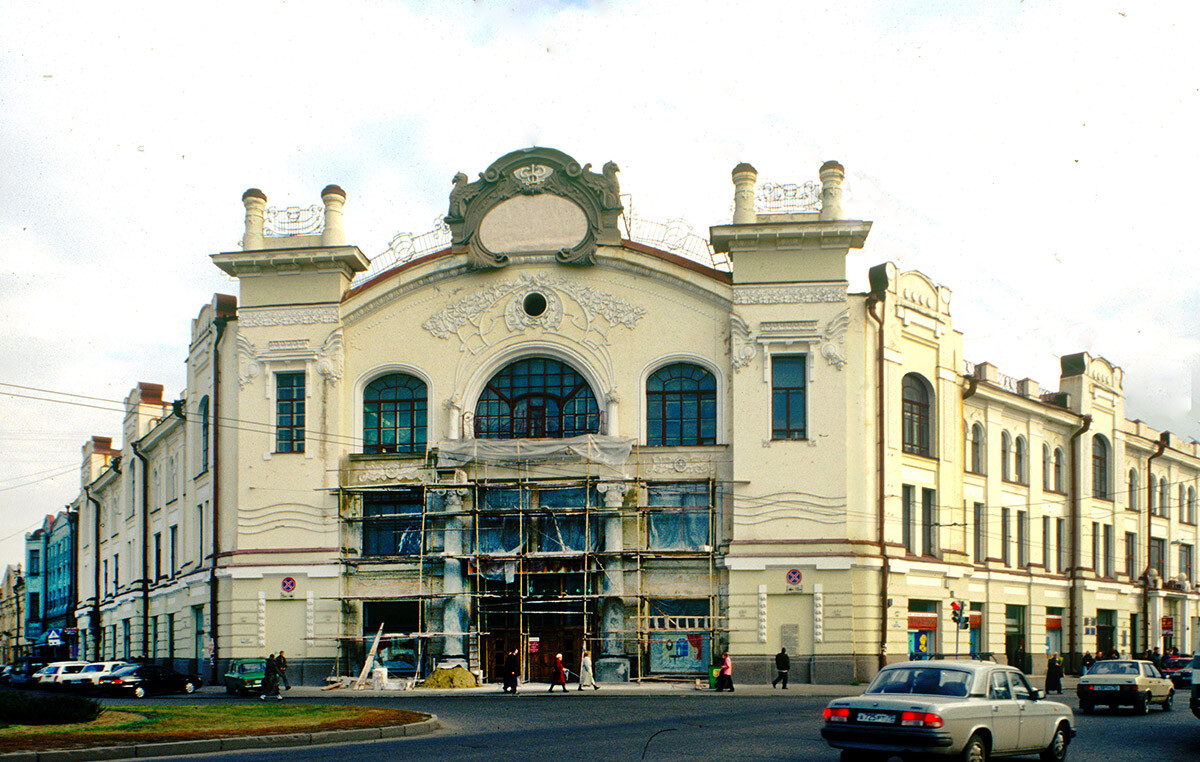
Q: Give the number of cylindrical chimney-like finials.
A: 4